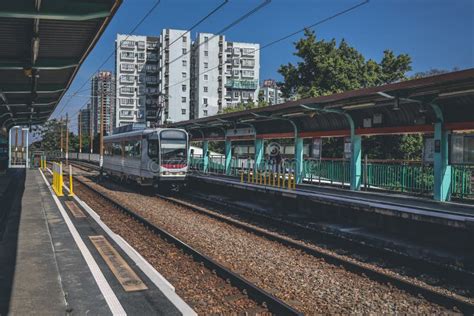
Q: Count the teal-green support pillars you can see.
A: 6